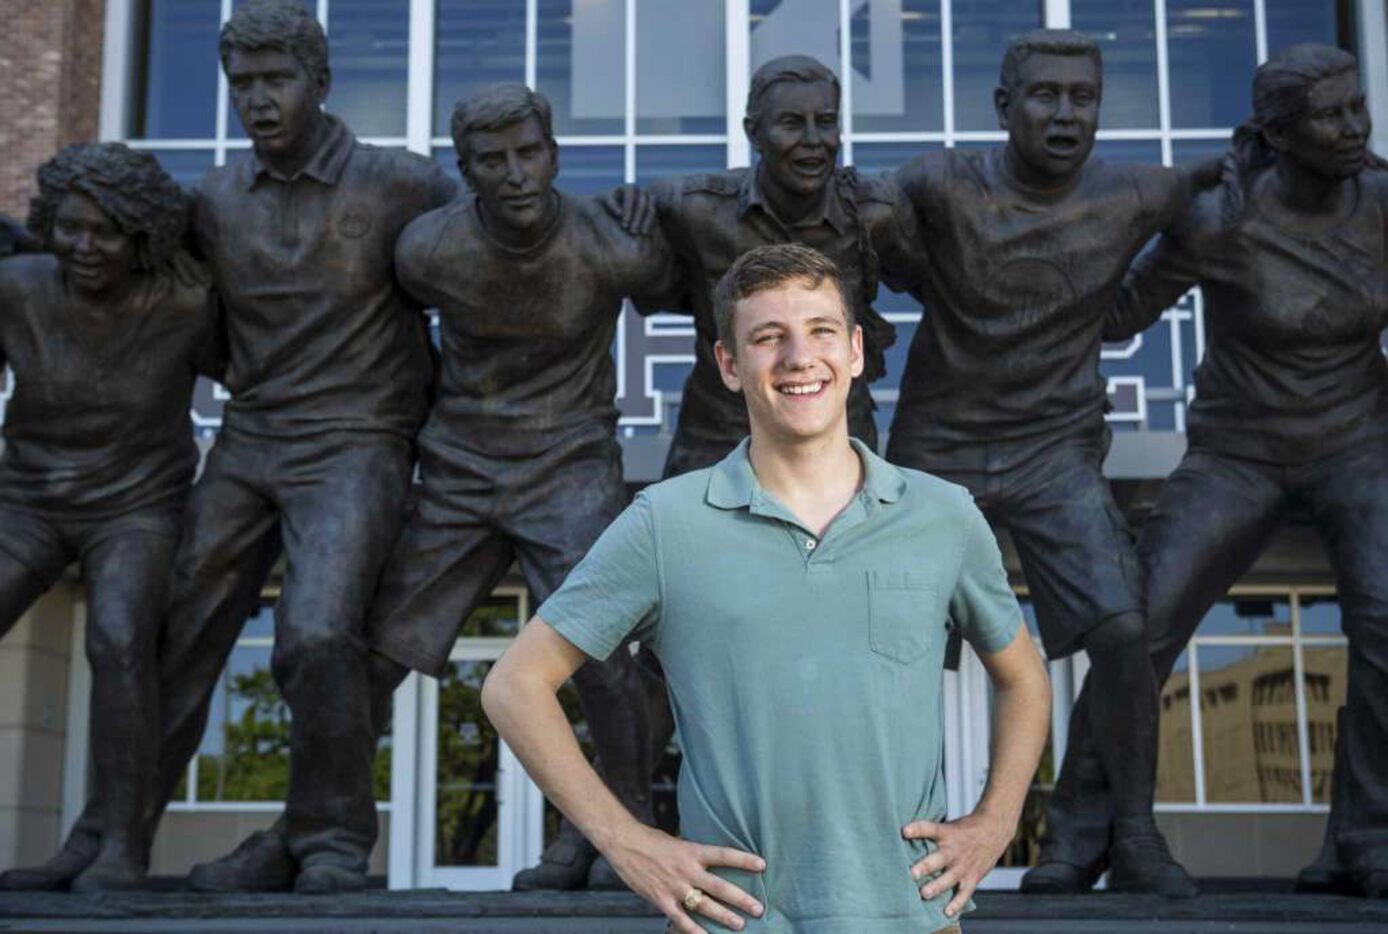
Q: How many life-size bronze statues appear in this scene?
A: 6